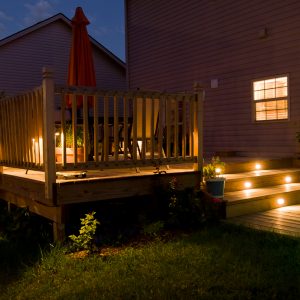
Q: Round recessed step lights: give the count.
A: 5